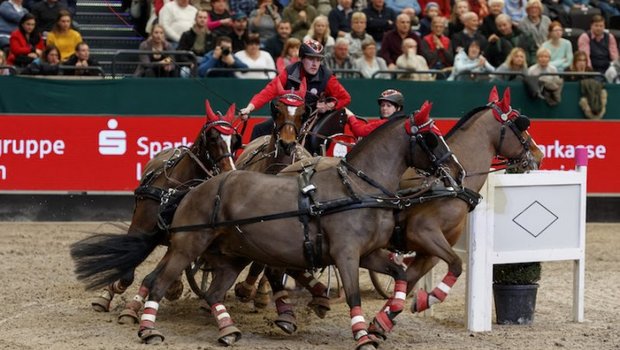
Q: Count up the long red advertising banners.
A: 1